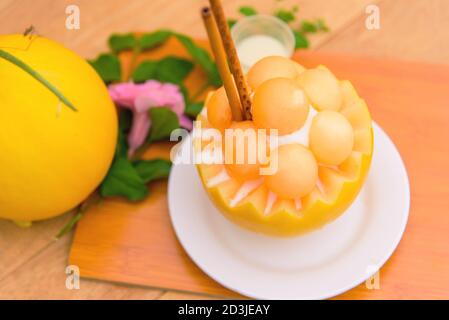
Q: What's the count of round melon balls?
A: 7